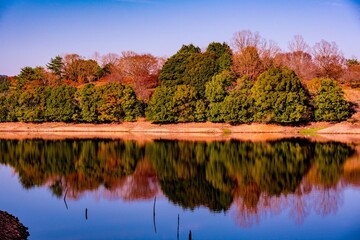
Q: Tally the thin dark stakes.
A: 5